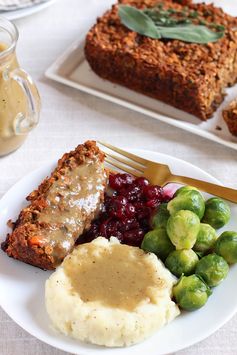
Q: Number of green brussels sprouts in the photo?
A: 10